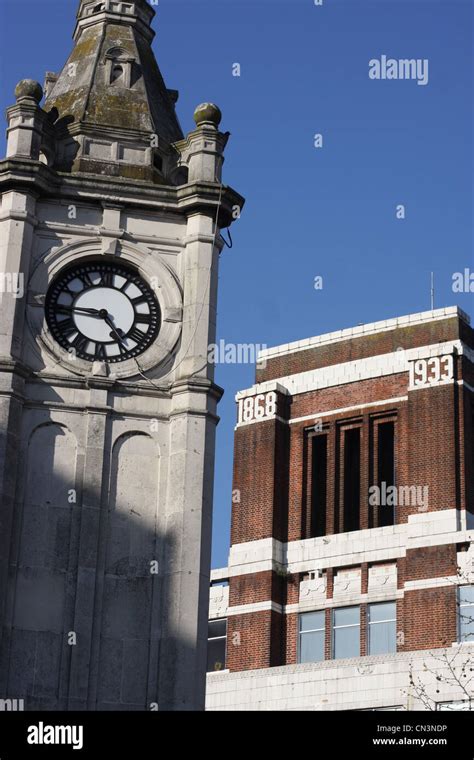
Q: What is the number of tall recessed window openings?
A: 3